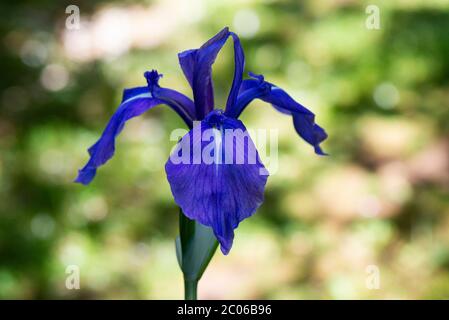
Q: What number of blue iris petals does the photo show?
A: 5